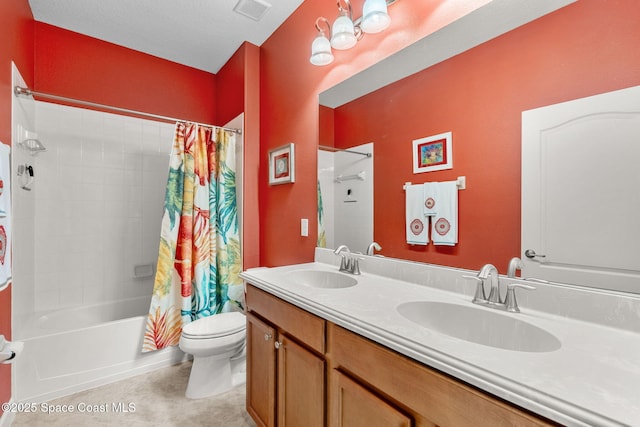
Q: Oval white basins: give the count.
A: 2